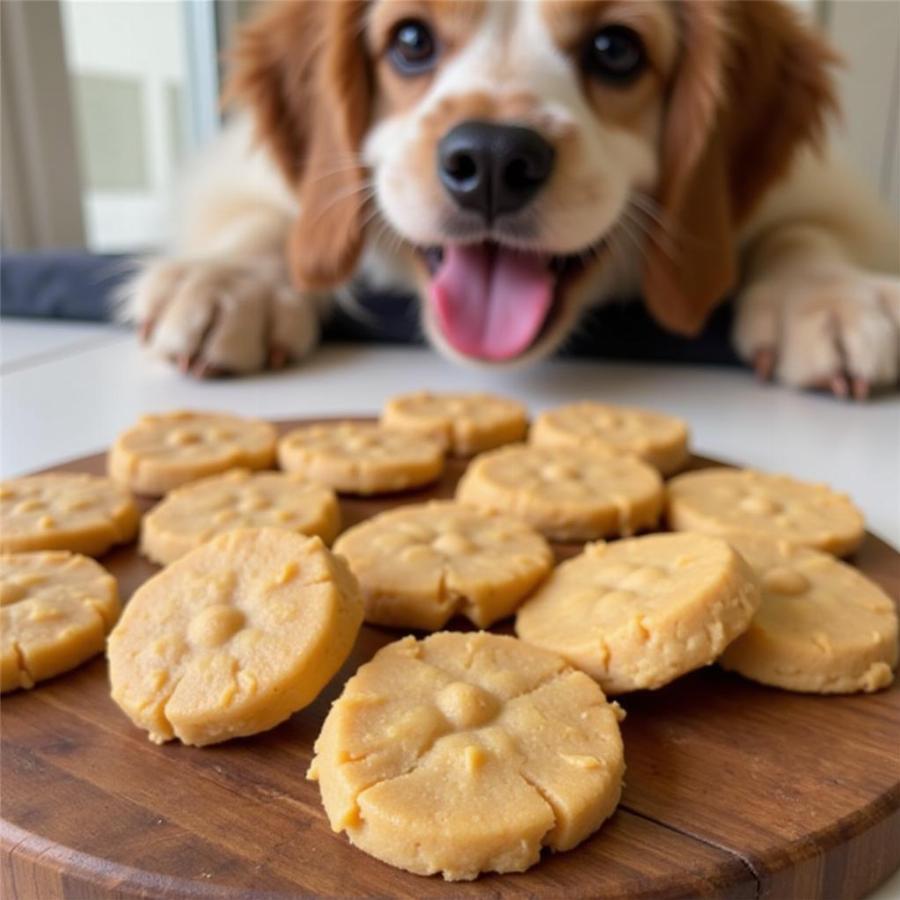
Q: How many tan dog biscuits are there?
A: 14